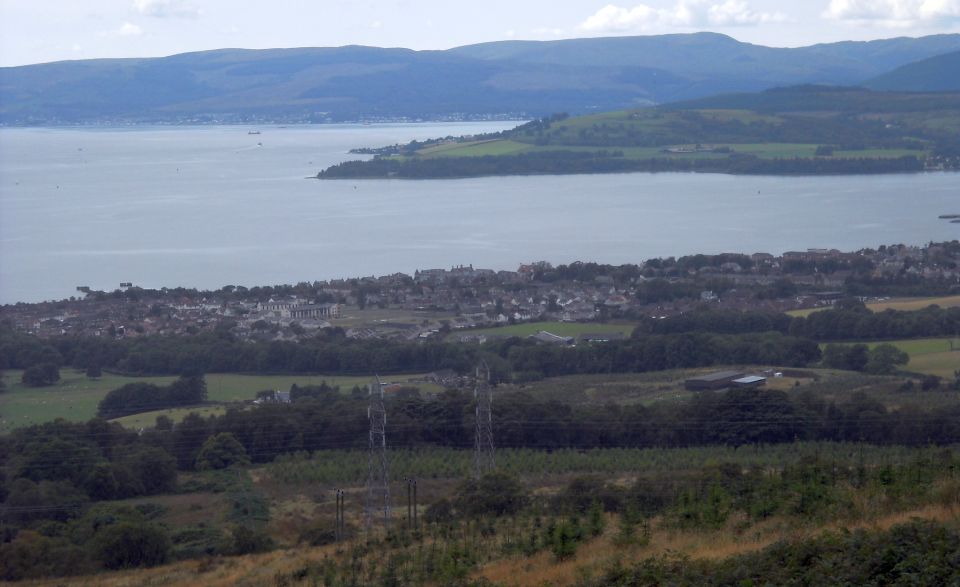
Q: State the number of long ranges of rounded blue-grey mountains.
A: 1